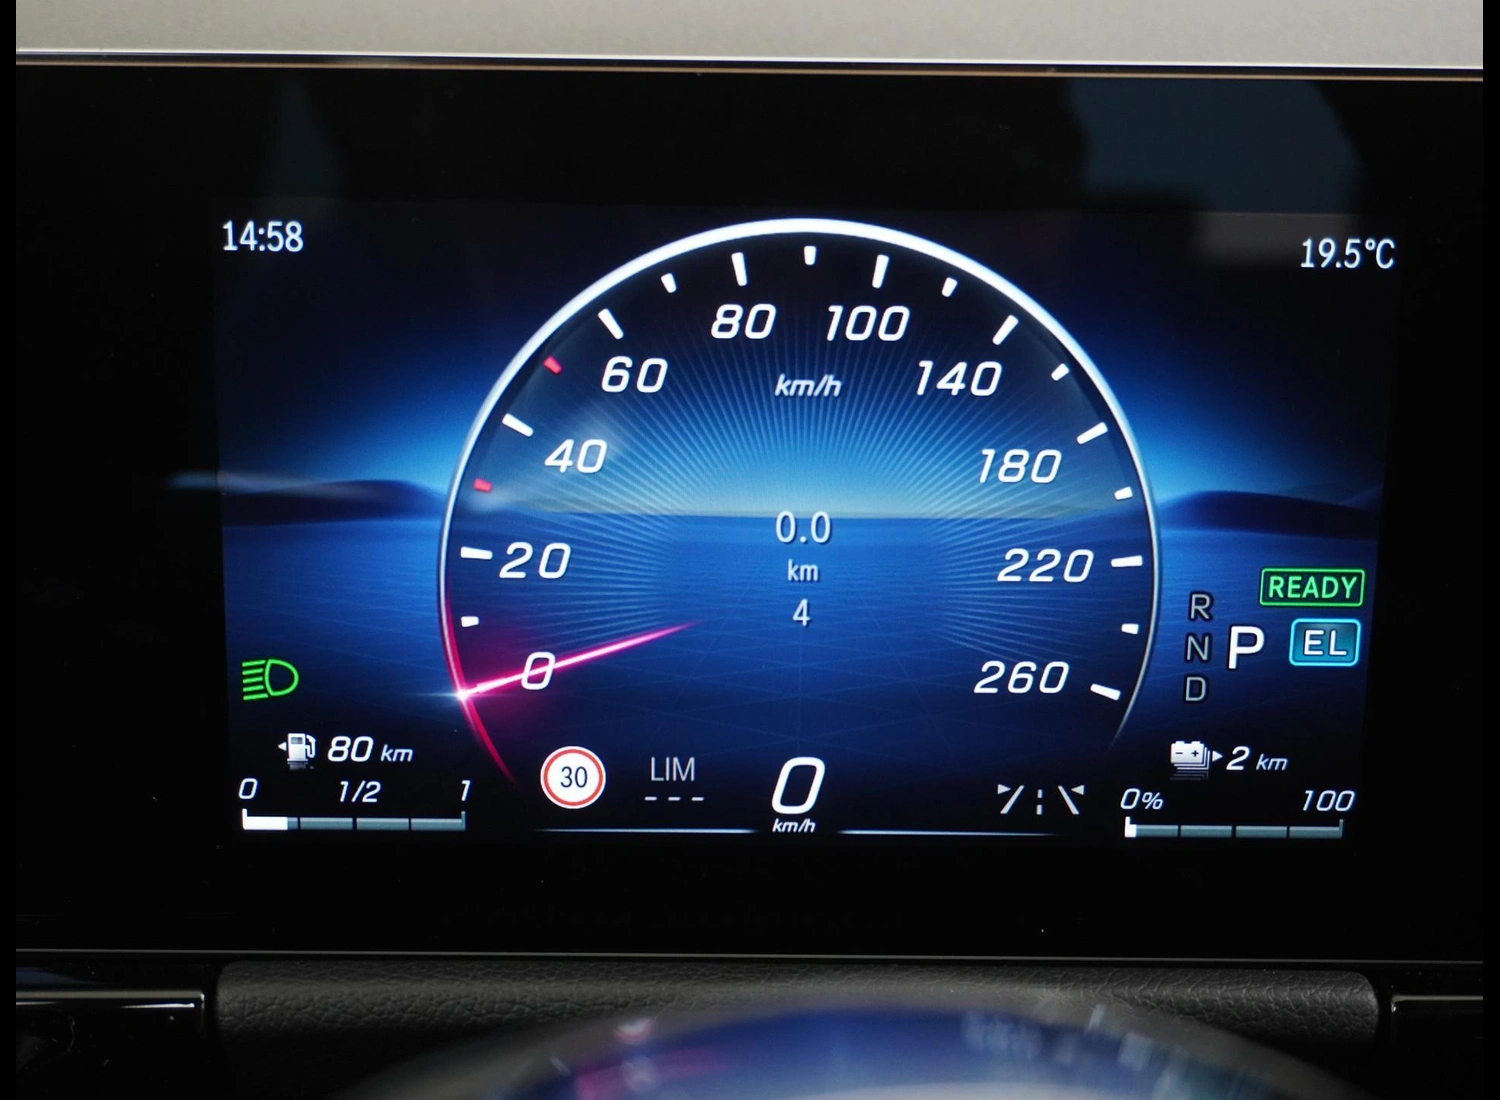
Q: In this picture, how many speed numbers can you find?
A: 10